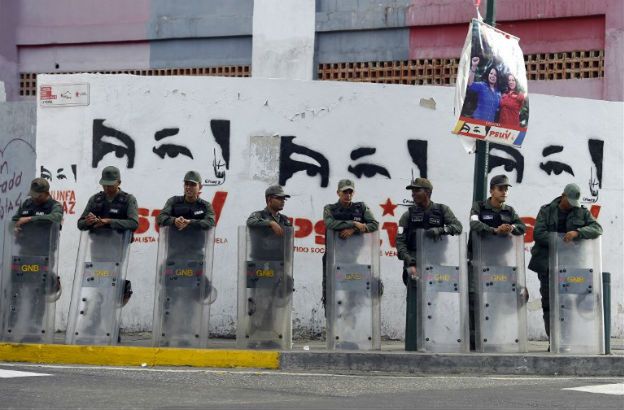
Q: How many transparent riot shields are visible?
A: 8